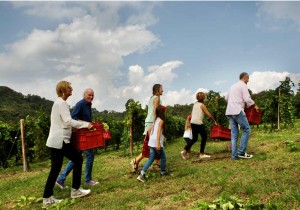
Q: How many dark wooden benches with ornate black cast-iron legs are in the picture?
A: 0